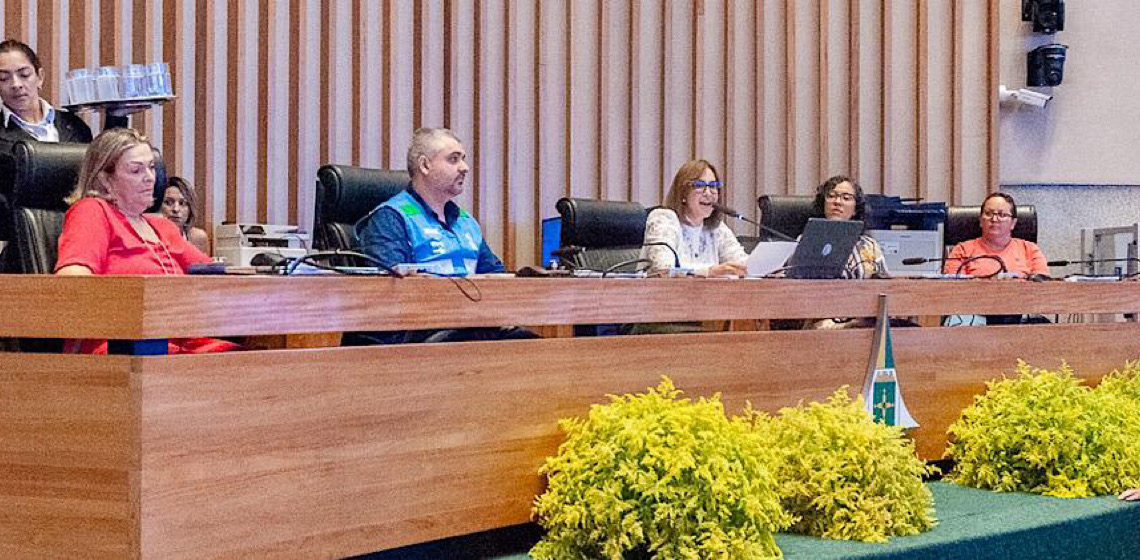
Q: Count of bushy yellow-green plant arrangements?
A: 4